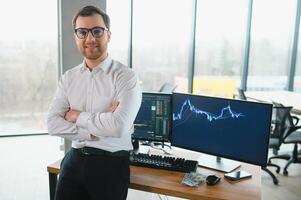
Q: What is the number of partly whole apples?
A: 0